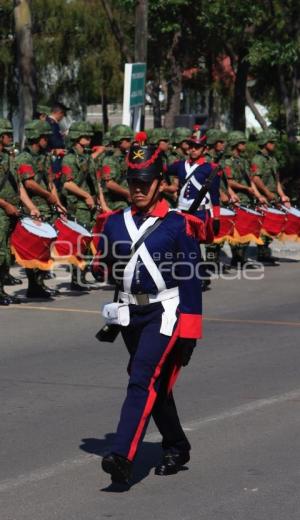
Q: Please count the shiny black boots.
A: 2